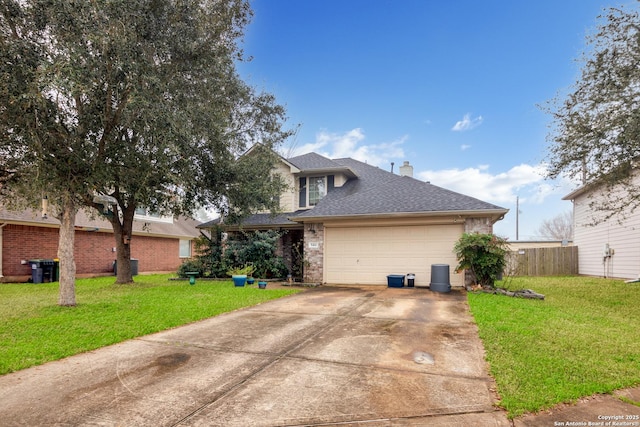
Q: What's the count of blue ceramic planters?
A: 3